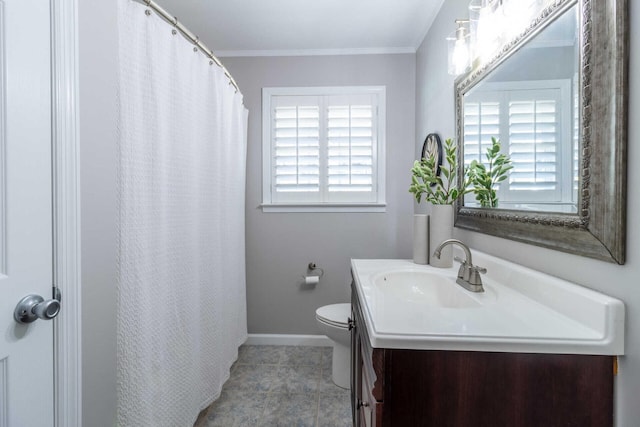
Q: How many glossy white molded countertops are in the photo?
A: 1